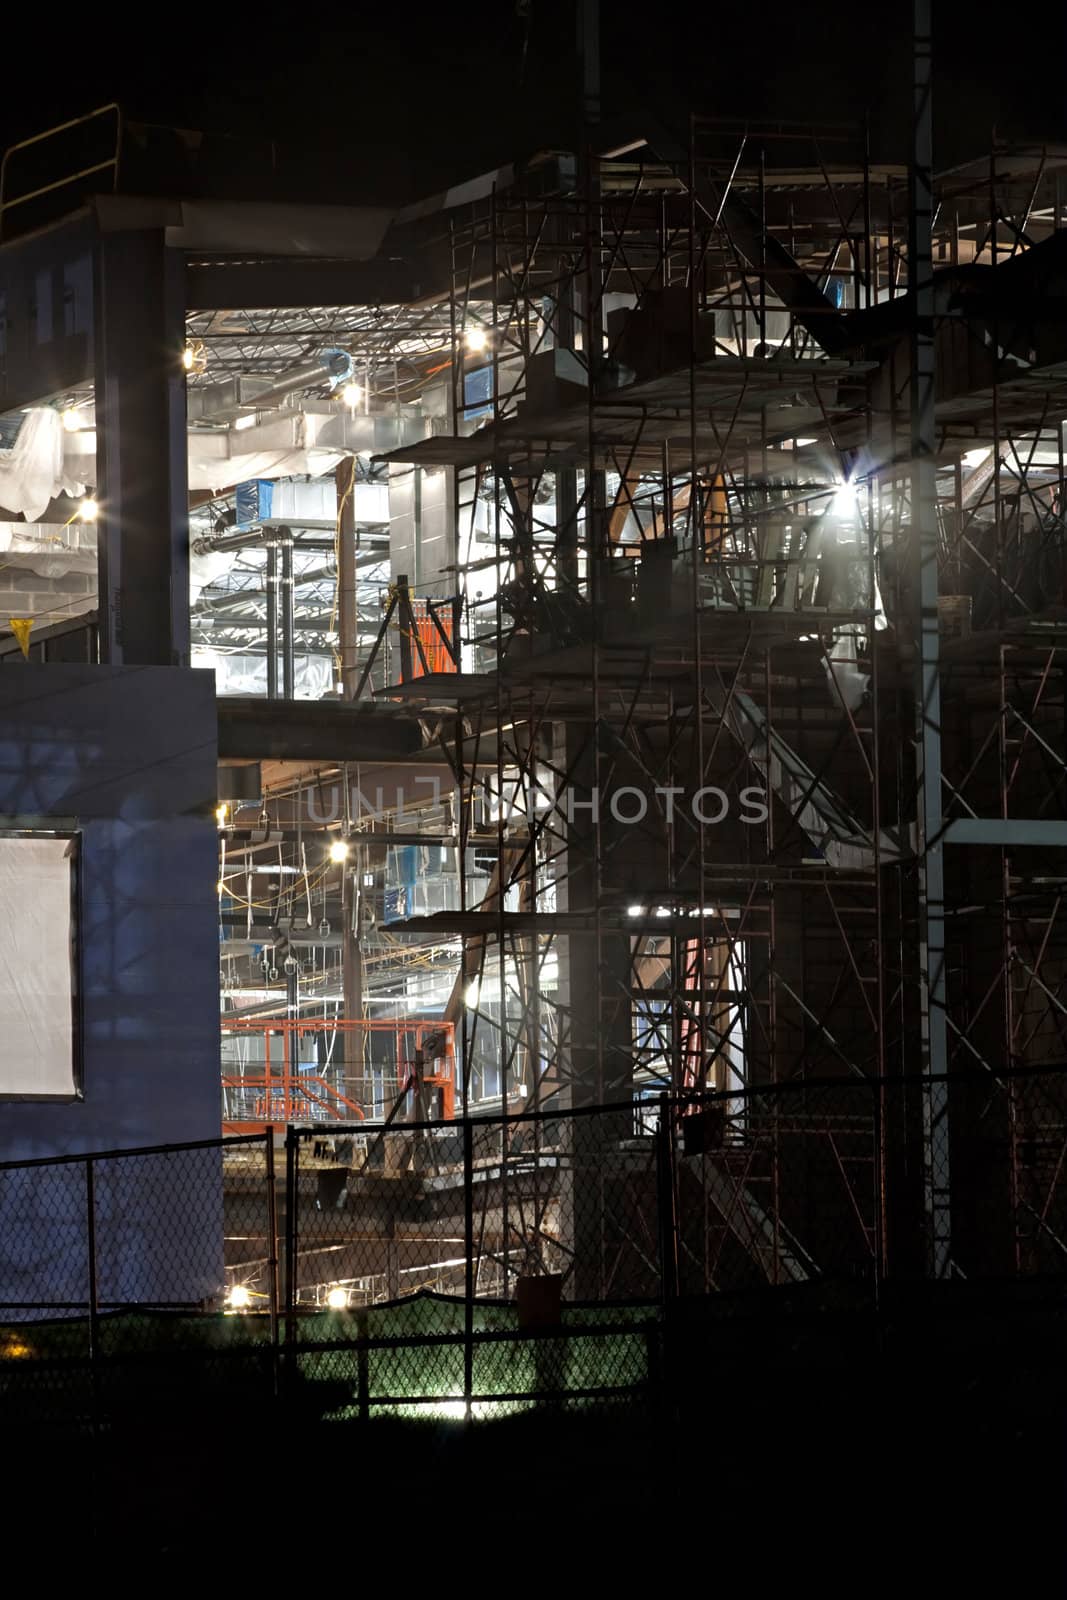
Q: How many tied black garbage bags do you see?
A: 0